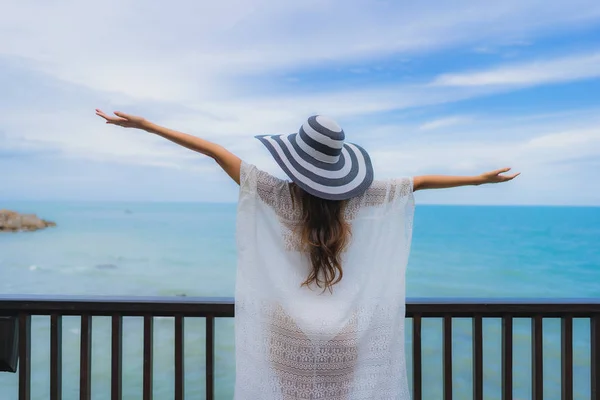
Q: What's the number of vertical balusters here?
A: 14